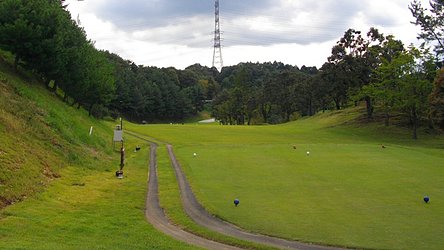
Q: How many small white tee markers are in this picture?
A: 2